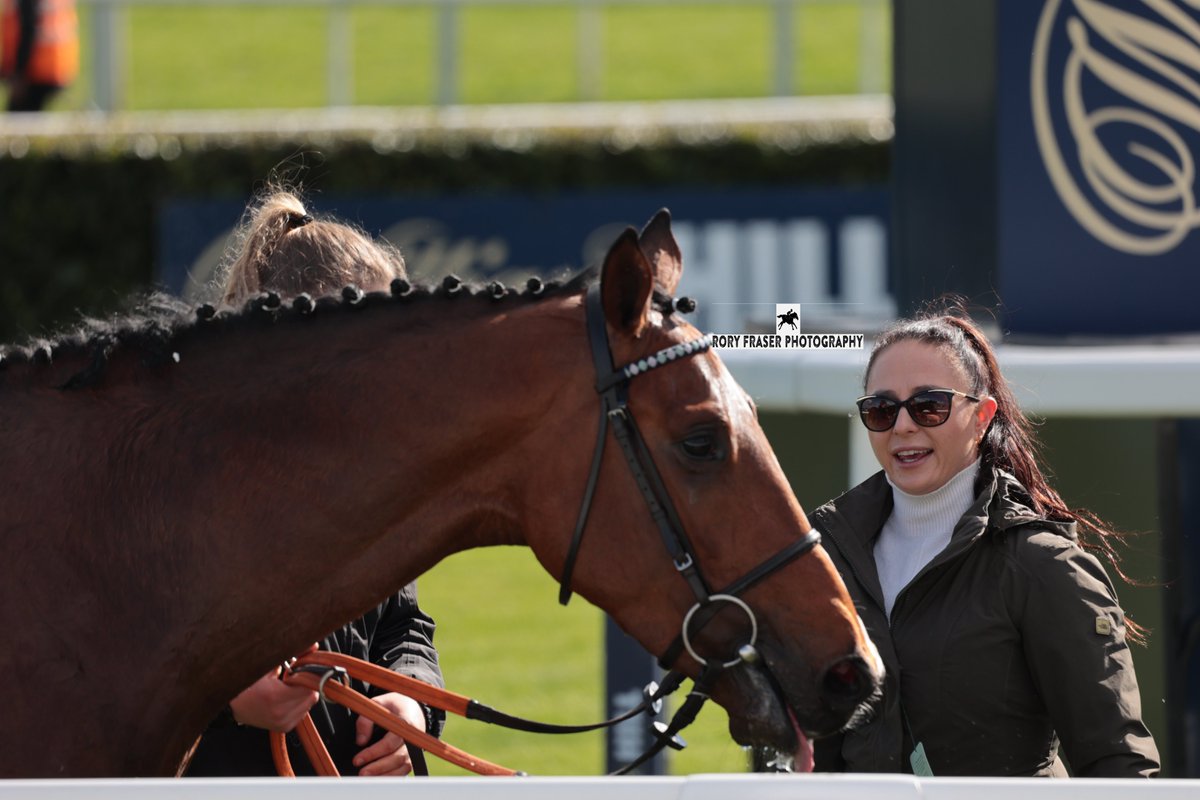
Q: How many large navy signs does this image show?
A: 2